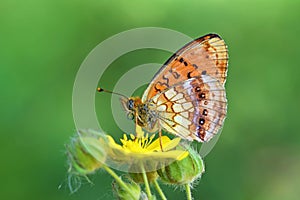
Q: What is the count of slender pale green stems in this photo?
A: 4